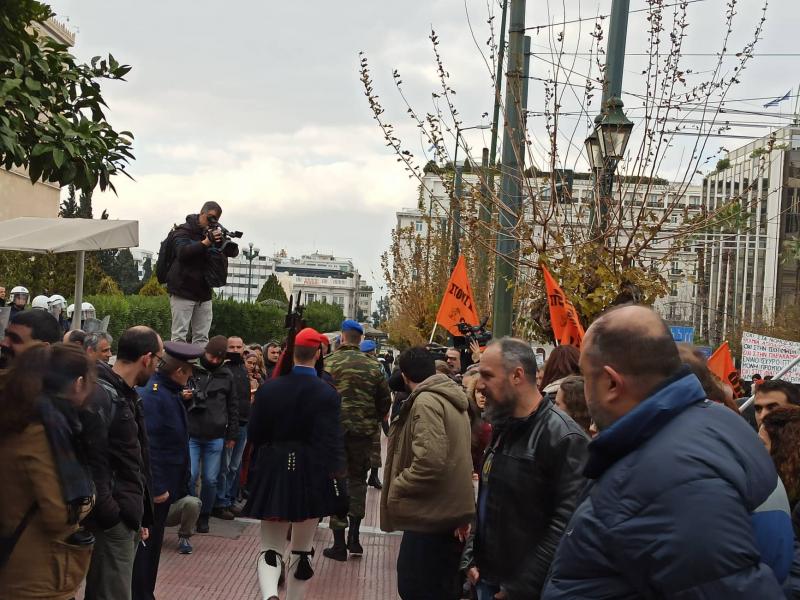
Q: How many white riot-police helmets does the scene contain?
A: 5